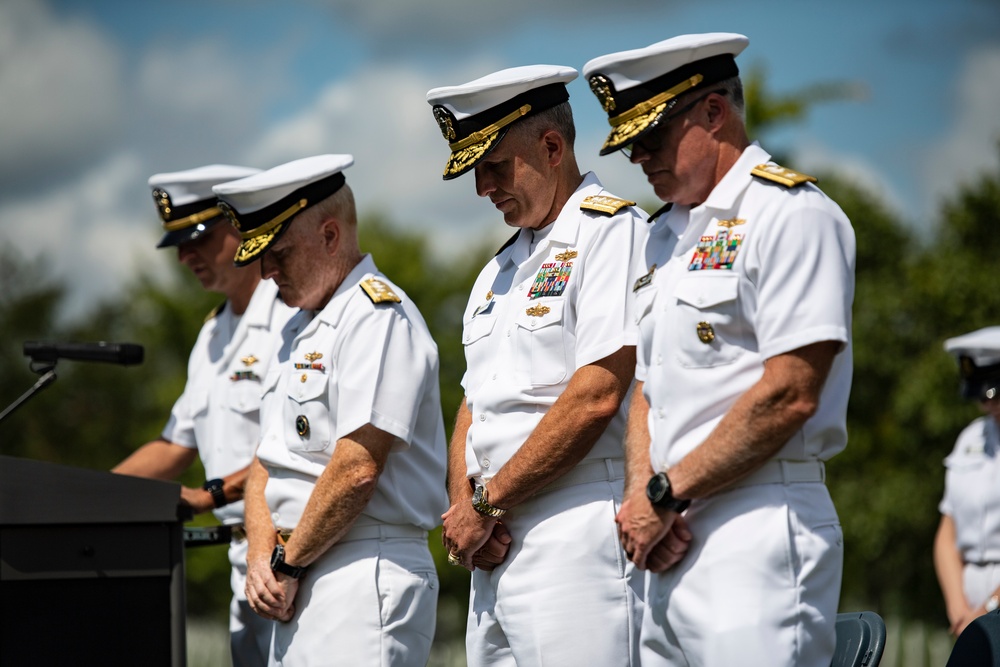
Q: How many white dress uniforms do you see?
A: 5